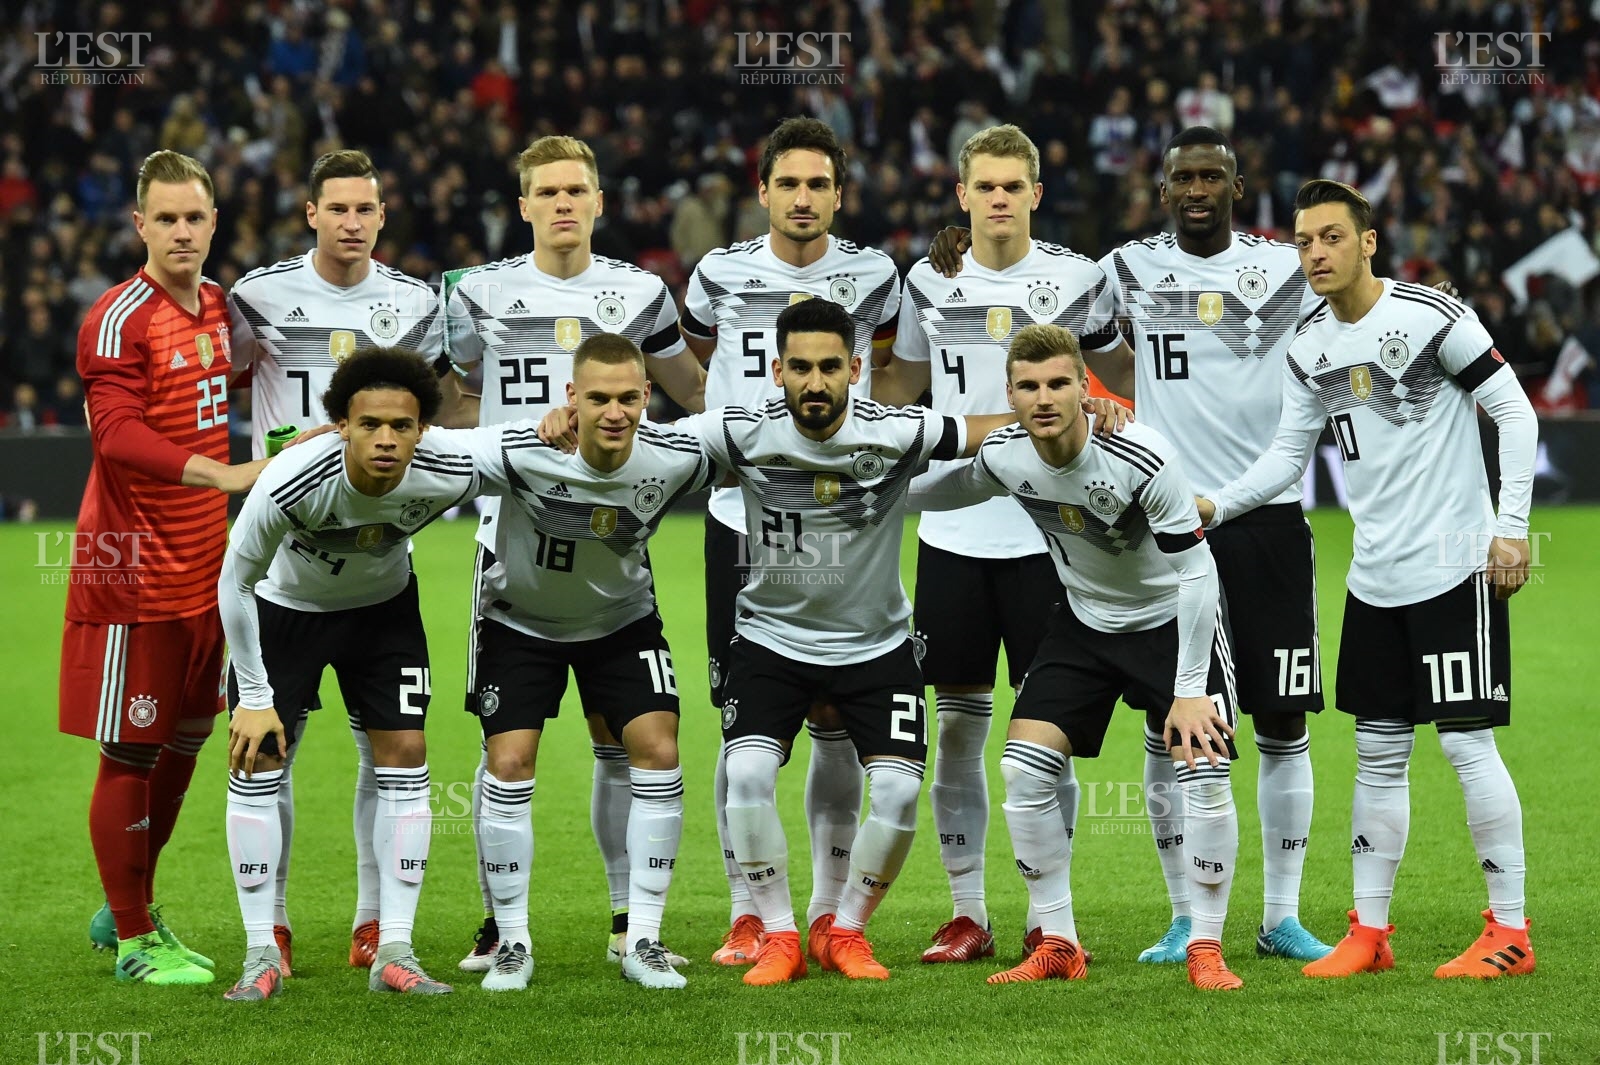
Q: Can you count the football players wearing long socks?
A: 11